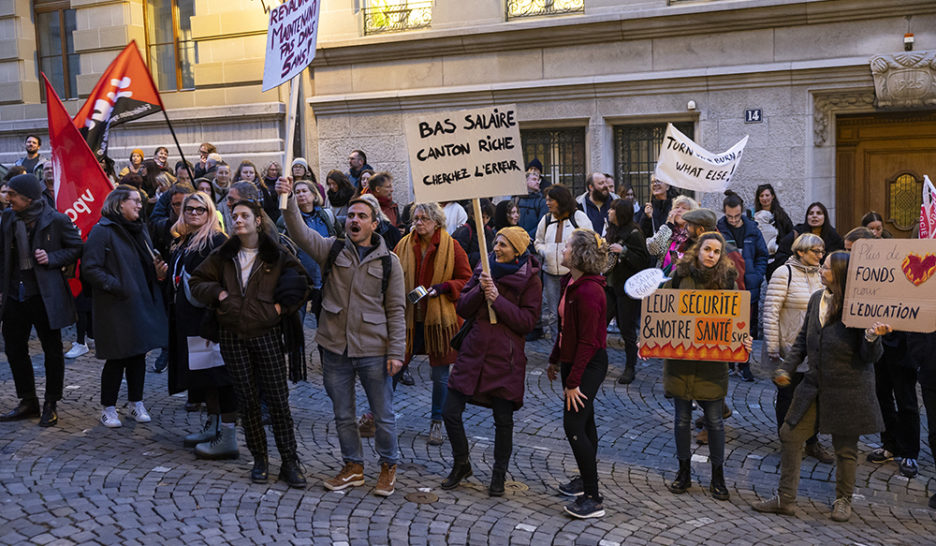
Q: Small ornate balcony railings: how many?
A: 2